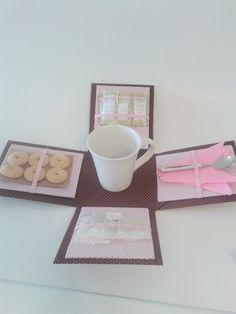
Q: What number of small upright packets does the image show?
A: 3